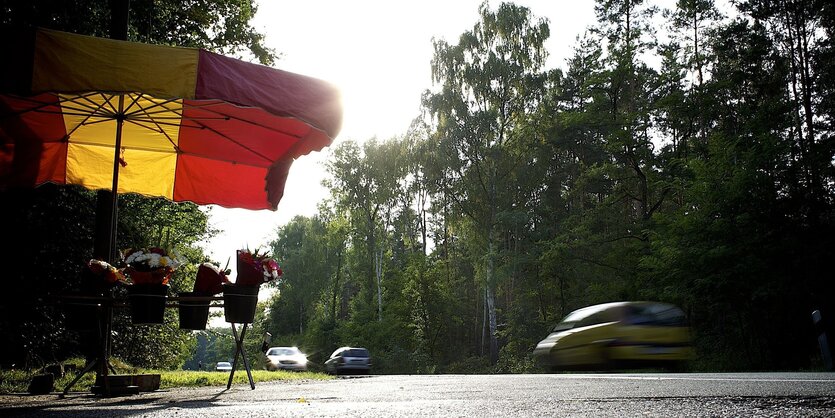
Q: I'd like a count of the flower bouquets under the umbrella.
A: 4